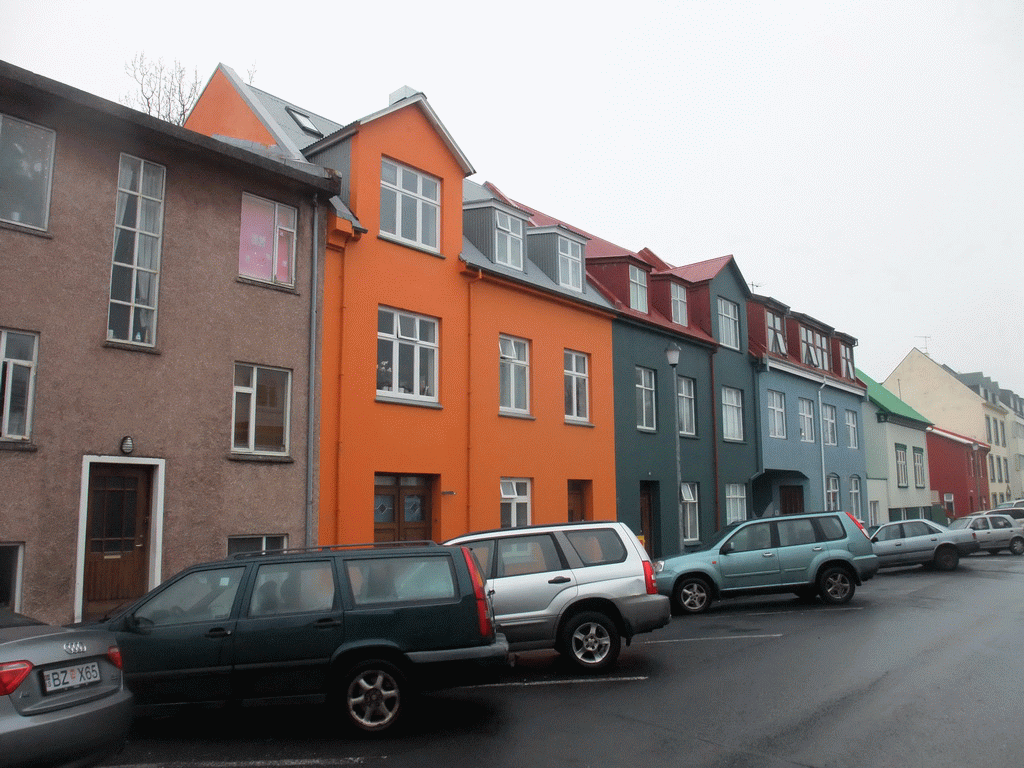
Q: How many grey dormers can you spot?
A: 2